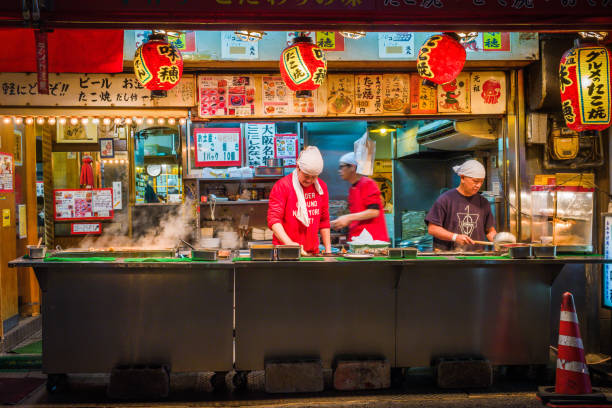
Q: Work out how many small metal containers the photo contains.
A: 8